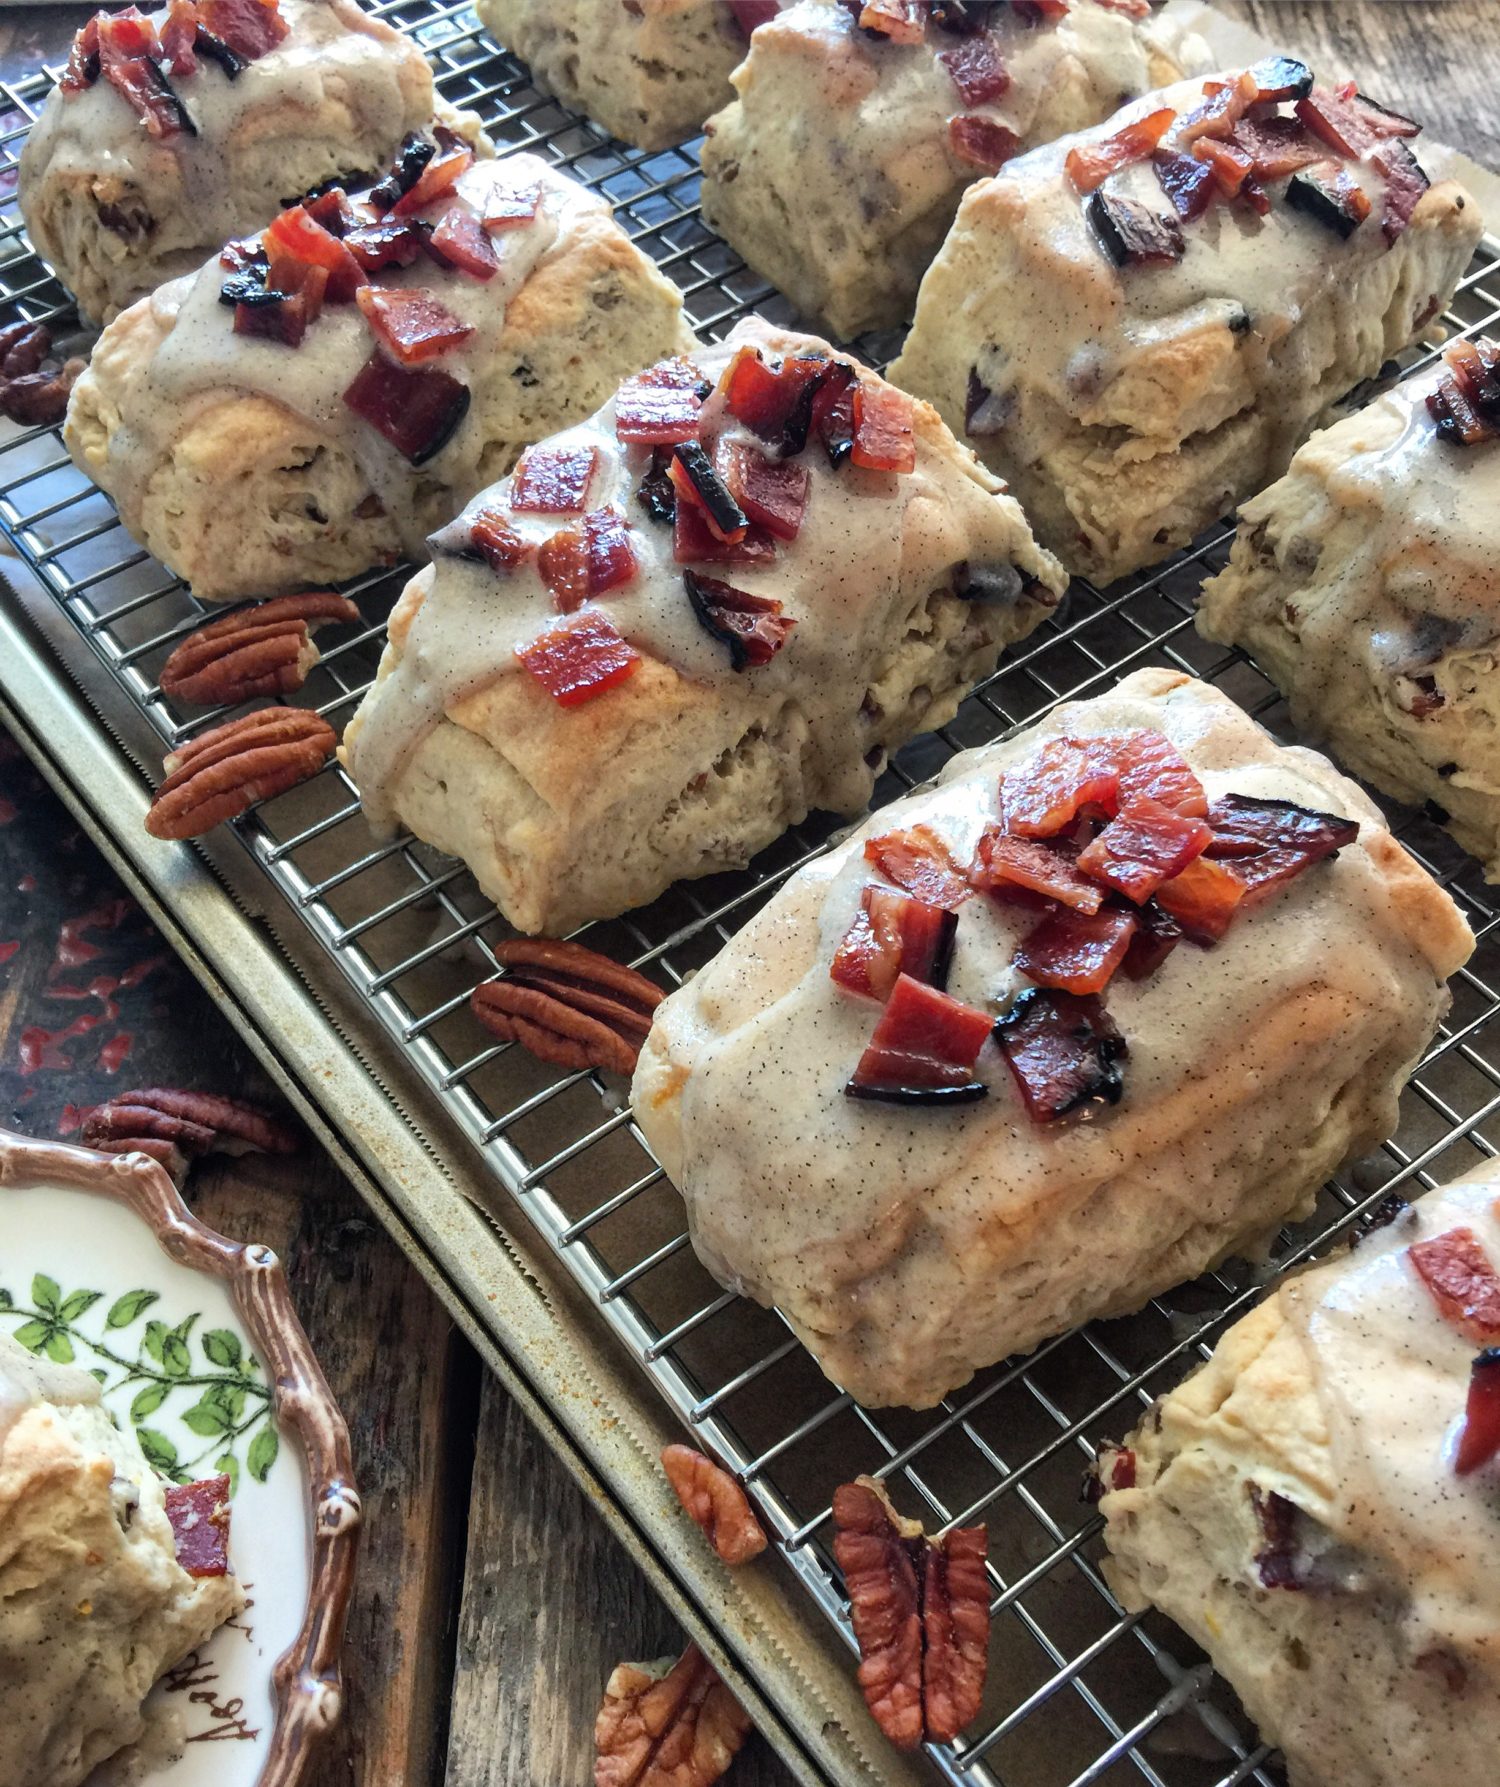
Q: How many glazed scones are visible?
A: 10